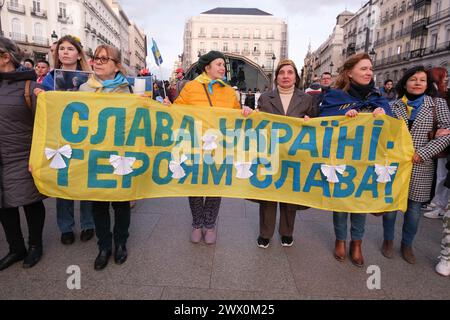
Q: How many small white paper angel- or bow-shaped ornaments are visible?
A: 7